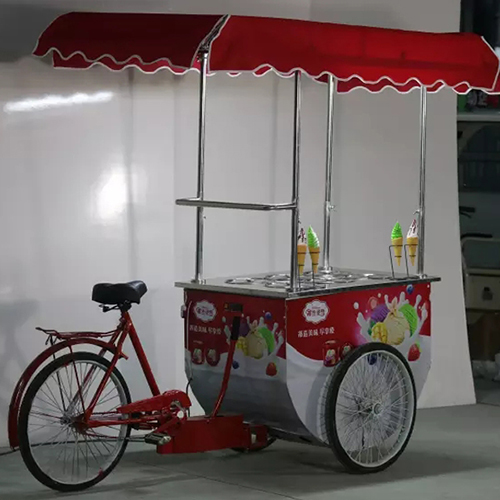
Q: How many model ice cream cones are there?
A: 4